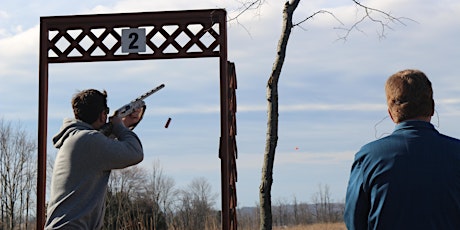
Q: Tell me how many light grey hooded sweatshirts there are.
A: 1